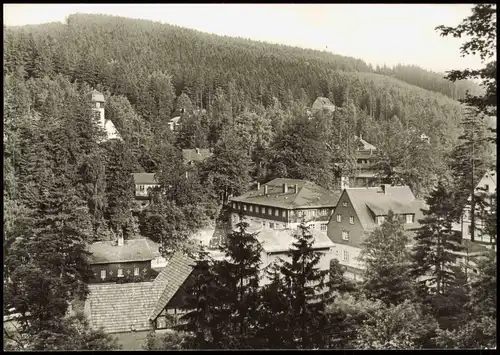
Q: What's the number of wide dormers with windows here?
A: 1